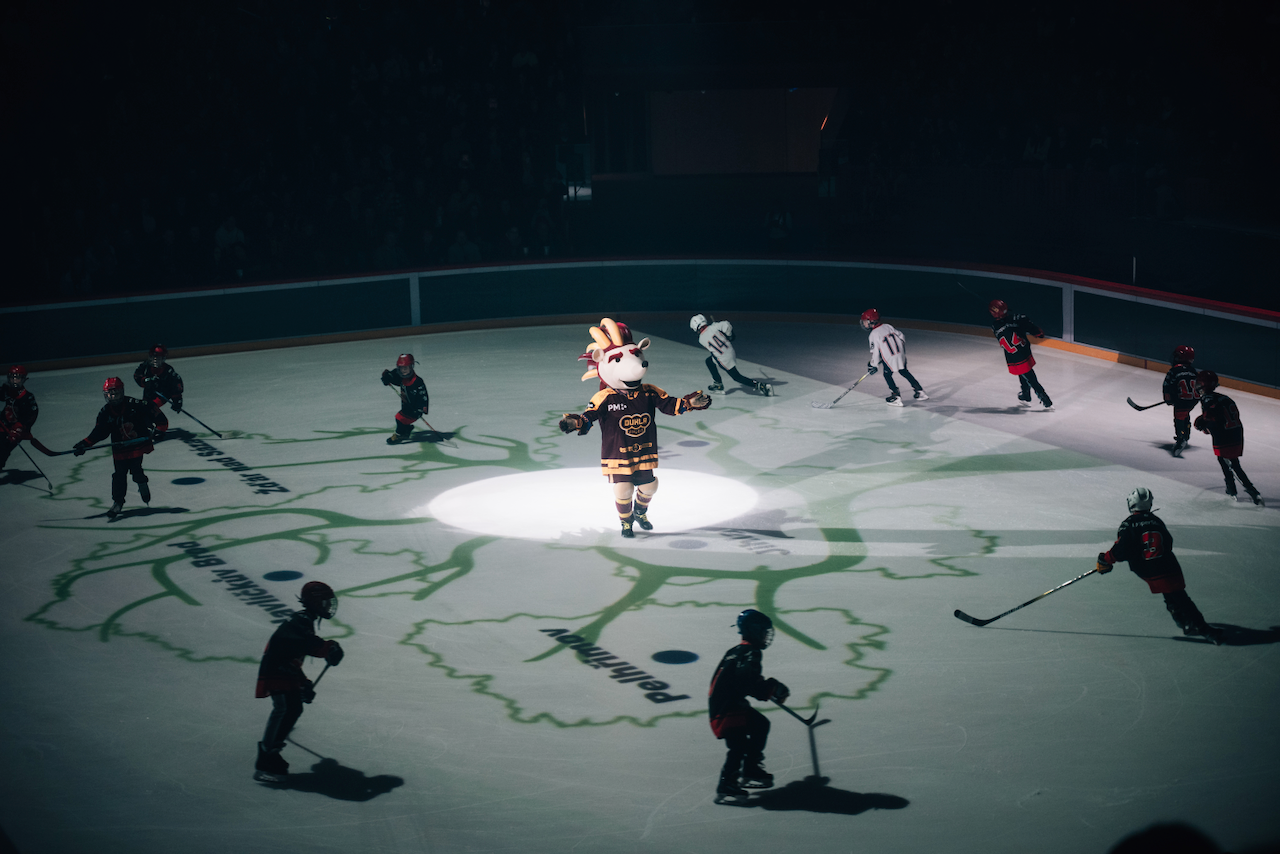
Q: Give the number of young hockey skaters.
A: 12